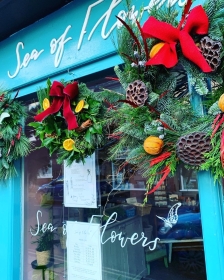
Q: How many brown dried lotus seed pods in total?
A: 3